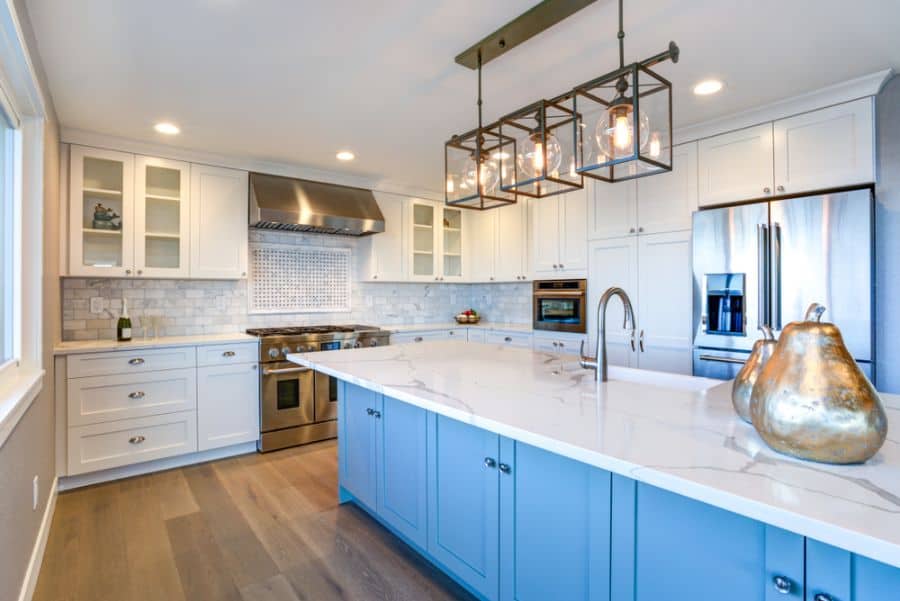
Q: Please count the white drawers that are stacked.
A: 3